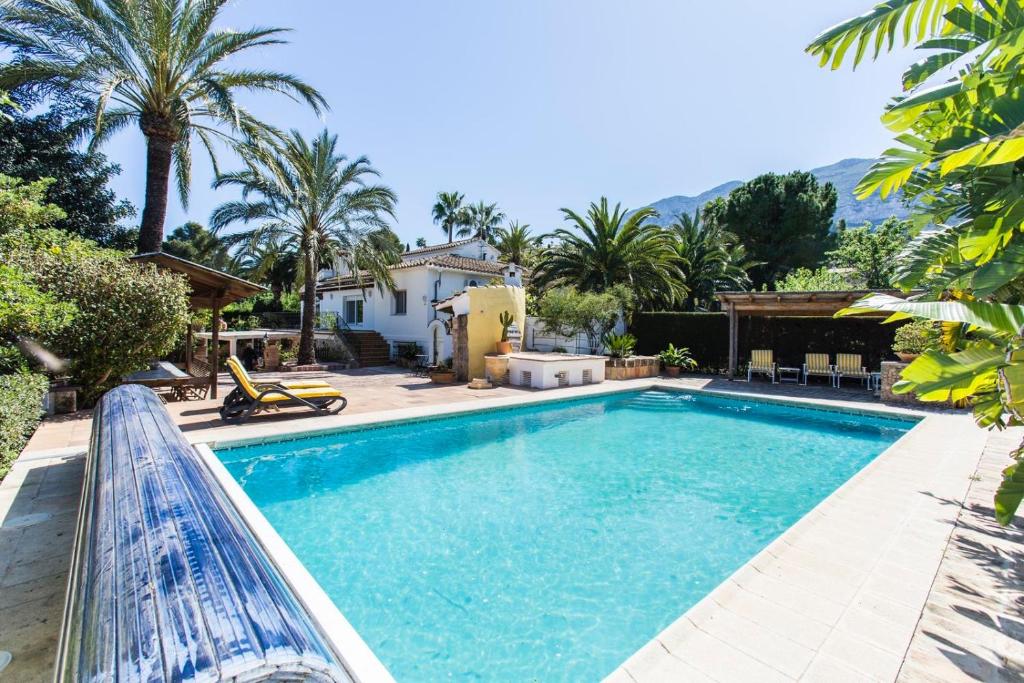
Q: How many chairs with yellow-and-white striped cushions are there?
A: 3